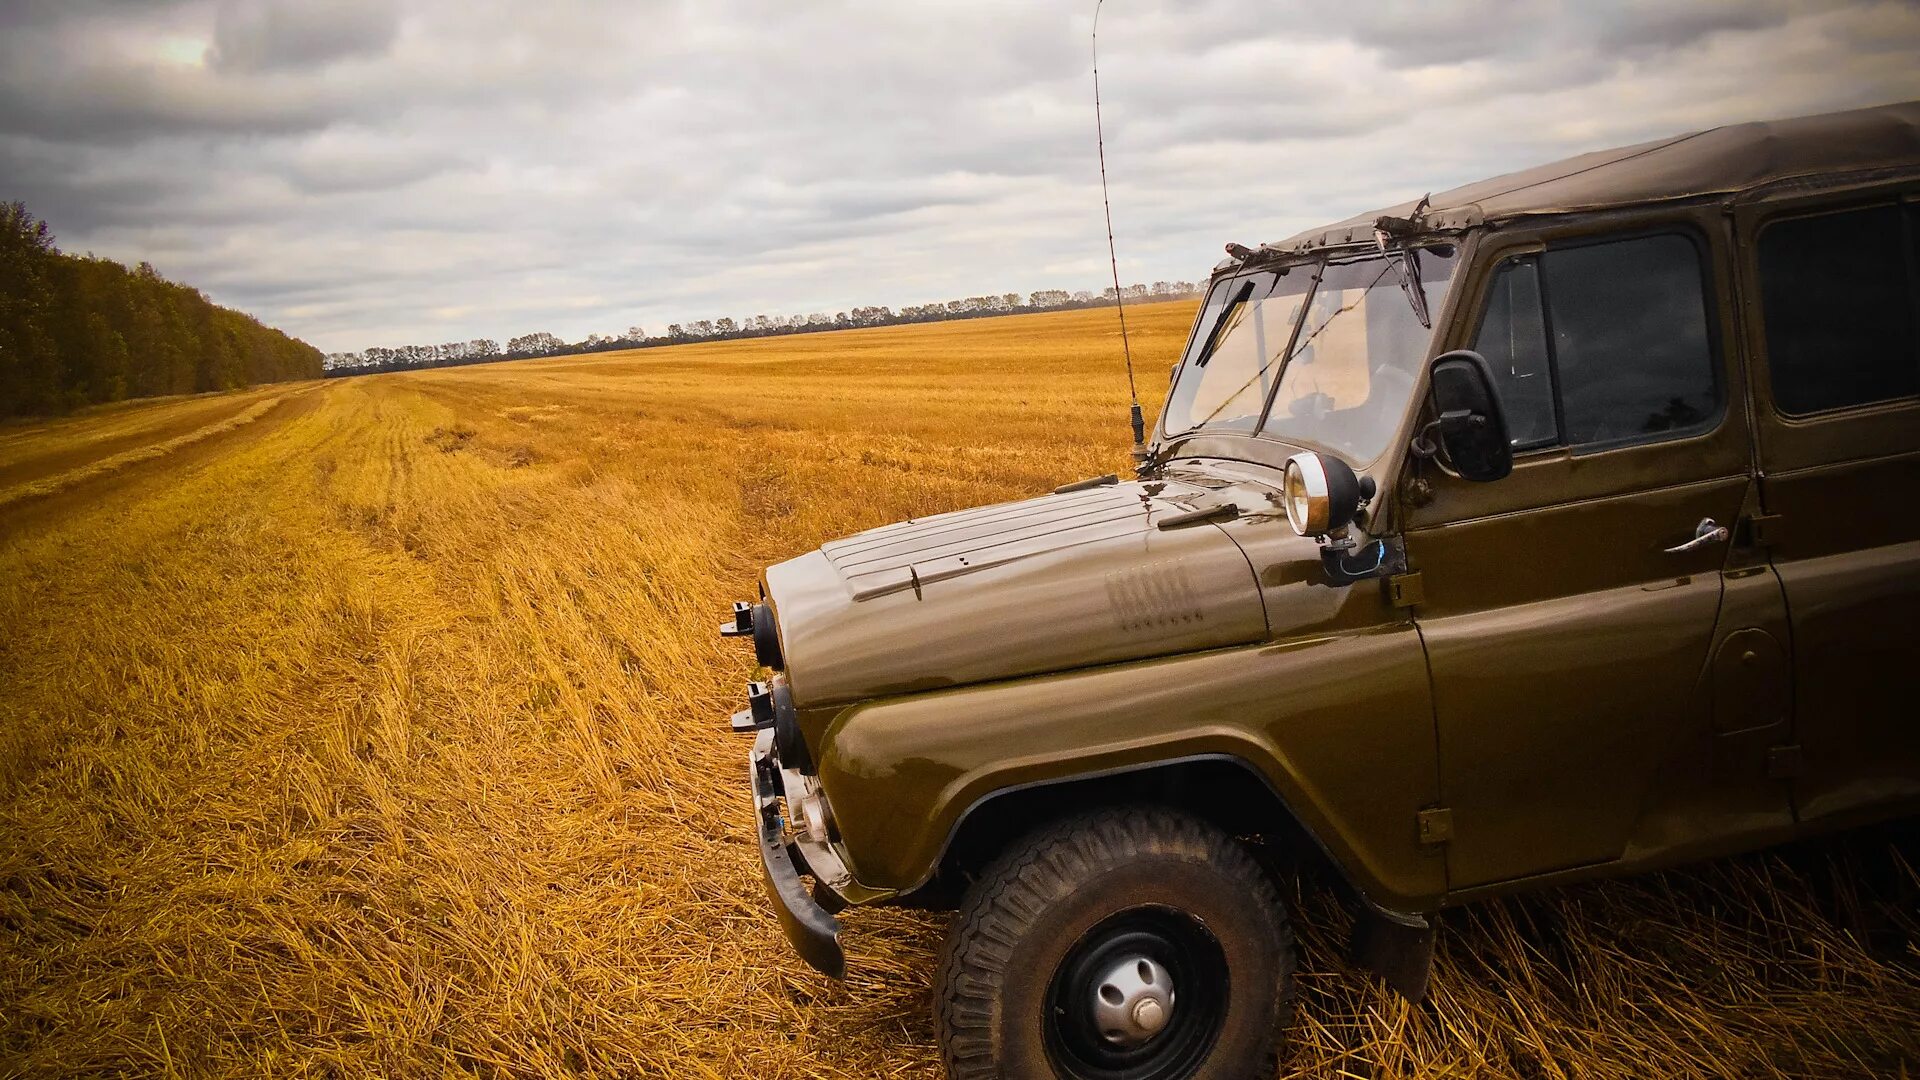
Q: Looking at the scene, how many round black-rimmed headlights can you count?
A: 2